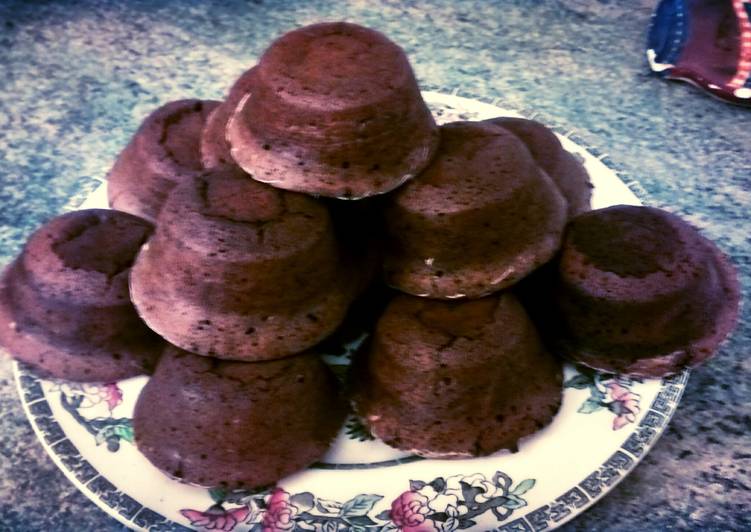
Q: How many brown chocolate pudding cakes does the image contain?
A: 10